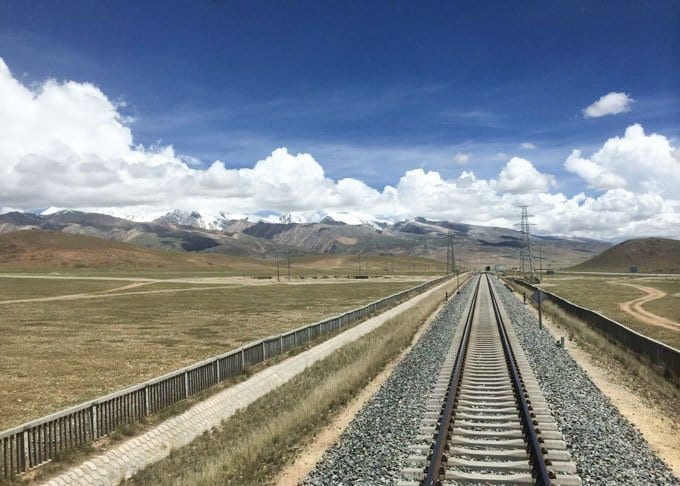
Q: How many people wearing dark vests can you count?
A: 0